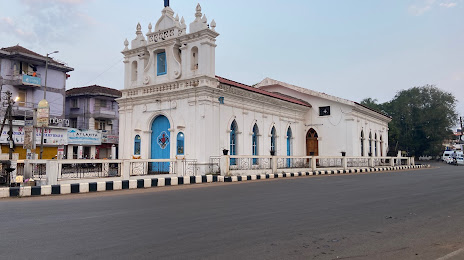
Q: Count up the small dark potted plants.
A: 5